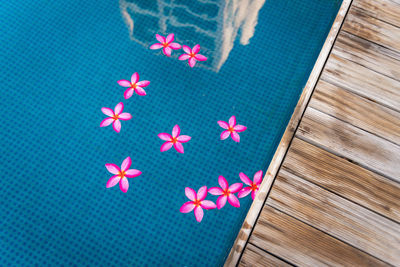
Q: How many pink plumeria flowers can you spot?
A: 10